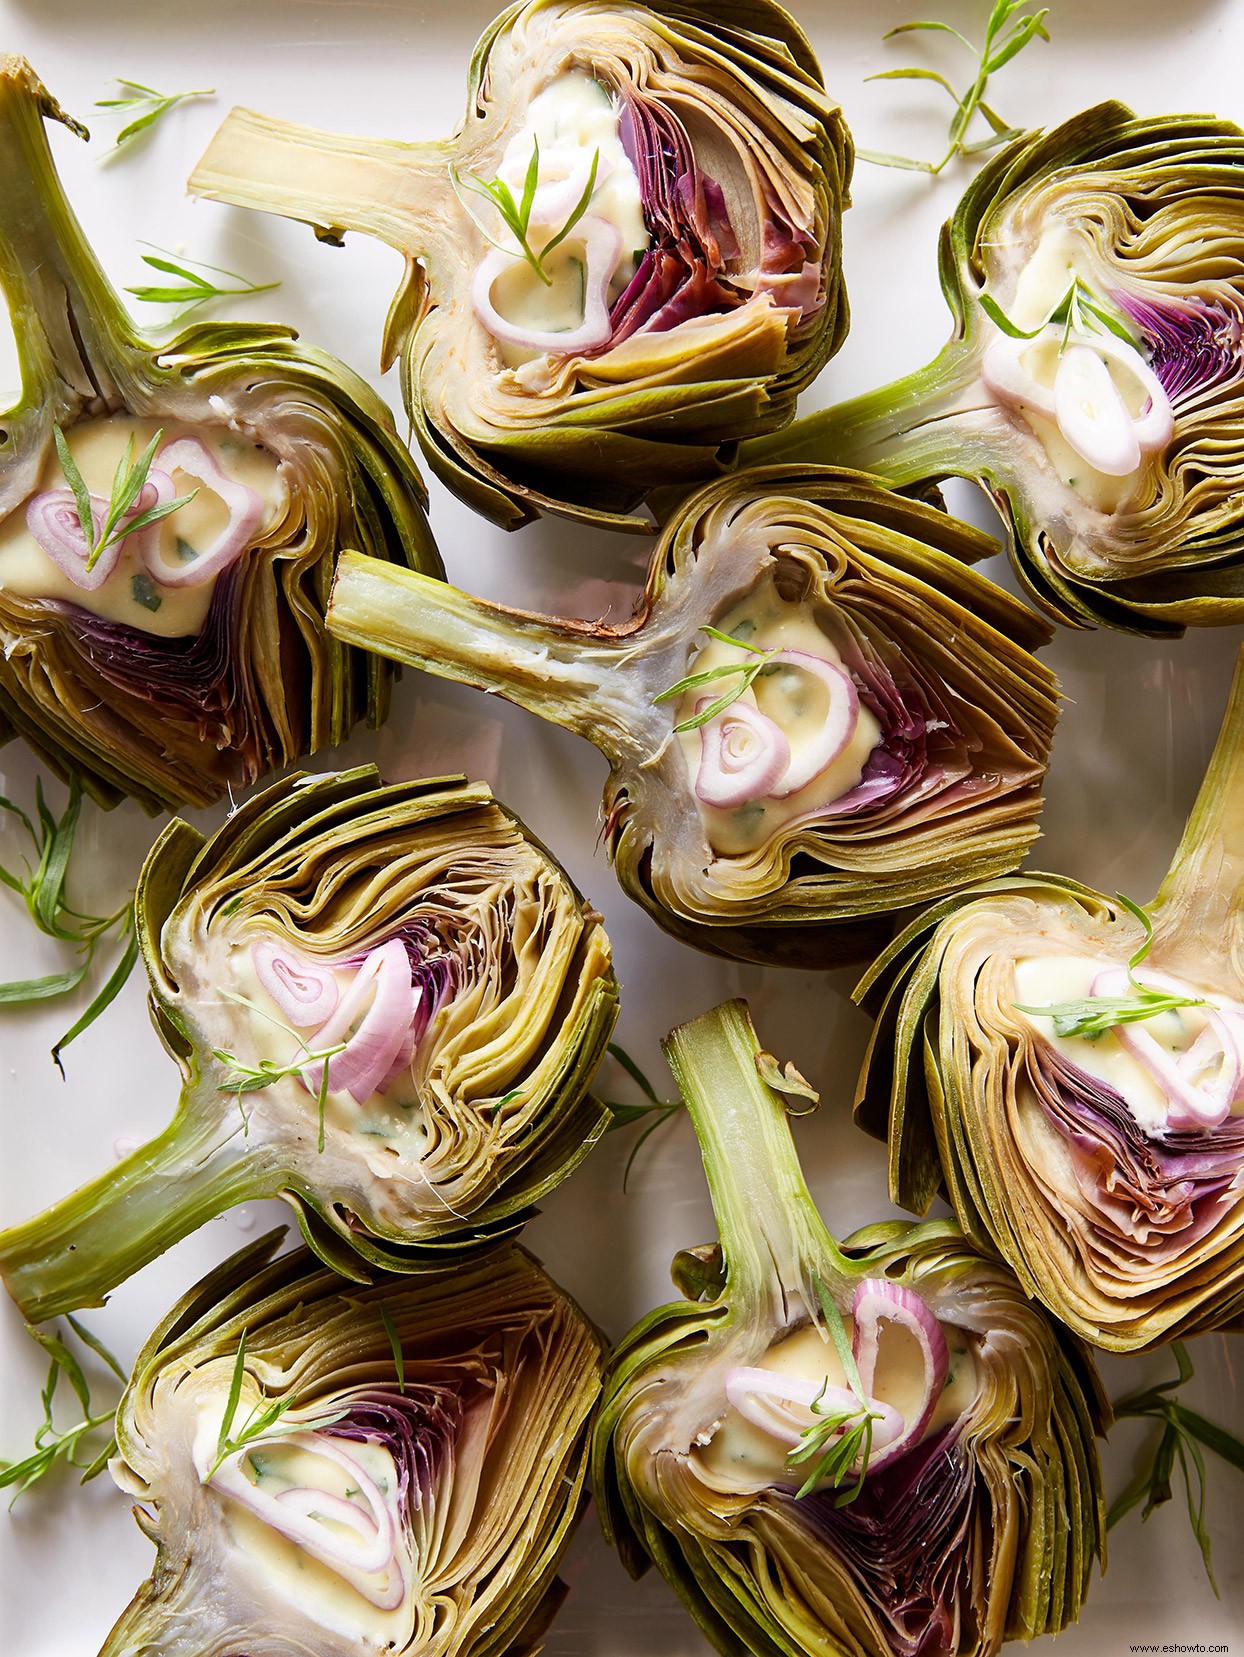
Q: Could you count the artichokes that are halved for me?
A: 8